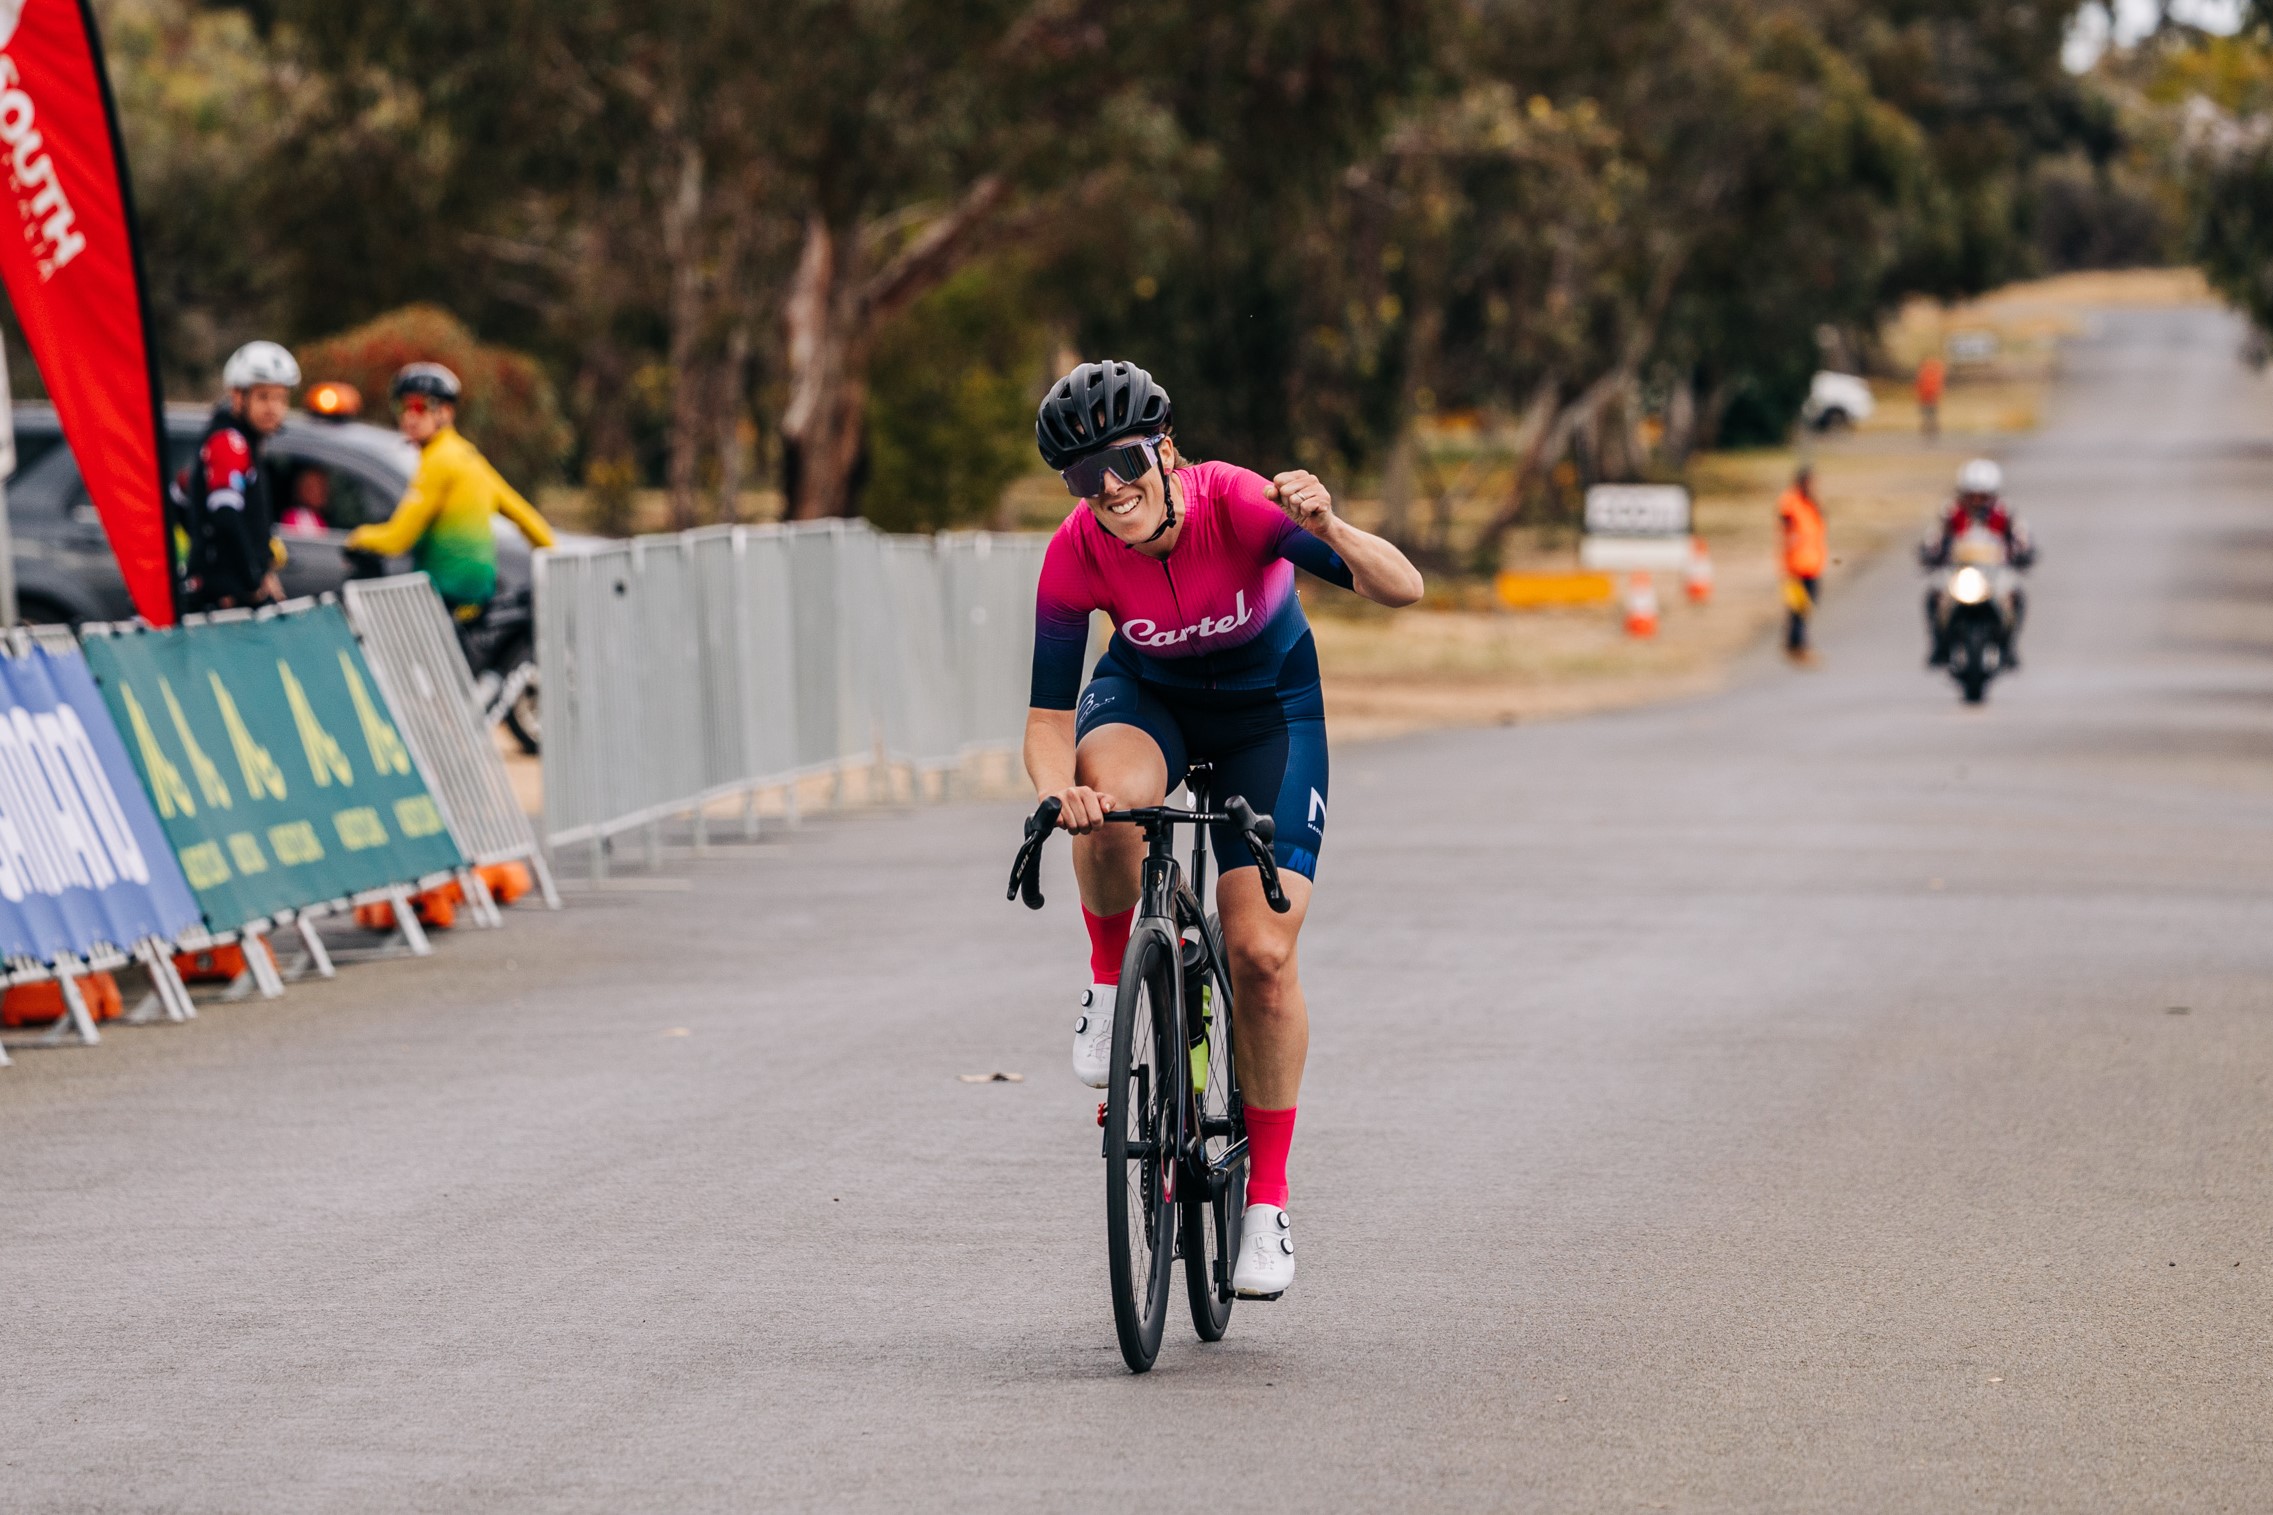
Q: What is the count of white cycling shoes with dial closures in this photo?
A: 2